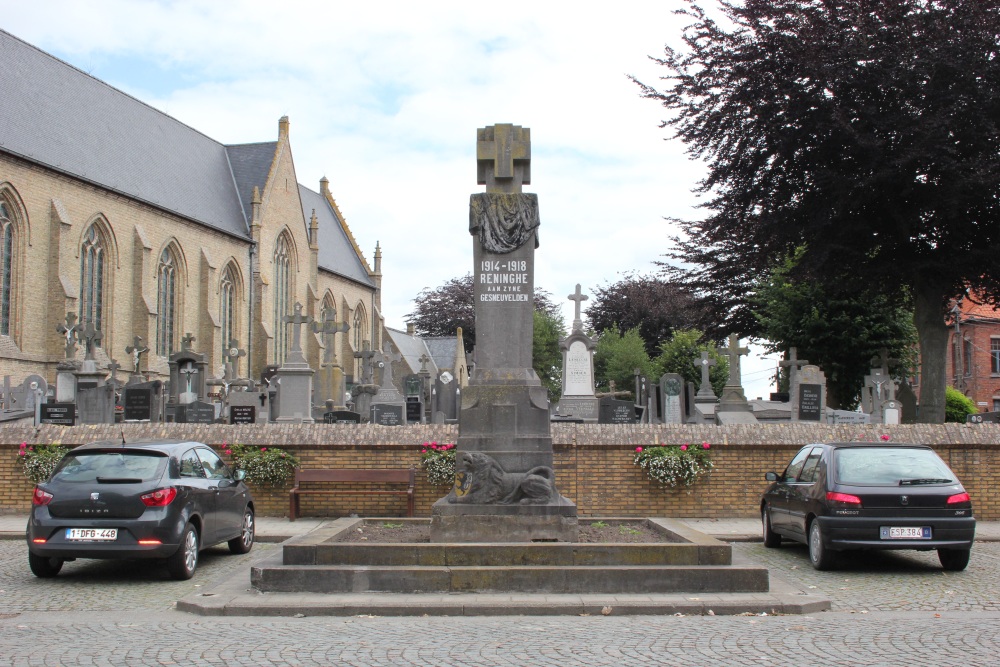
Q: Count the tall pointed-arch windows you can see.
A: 7